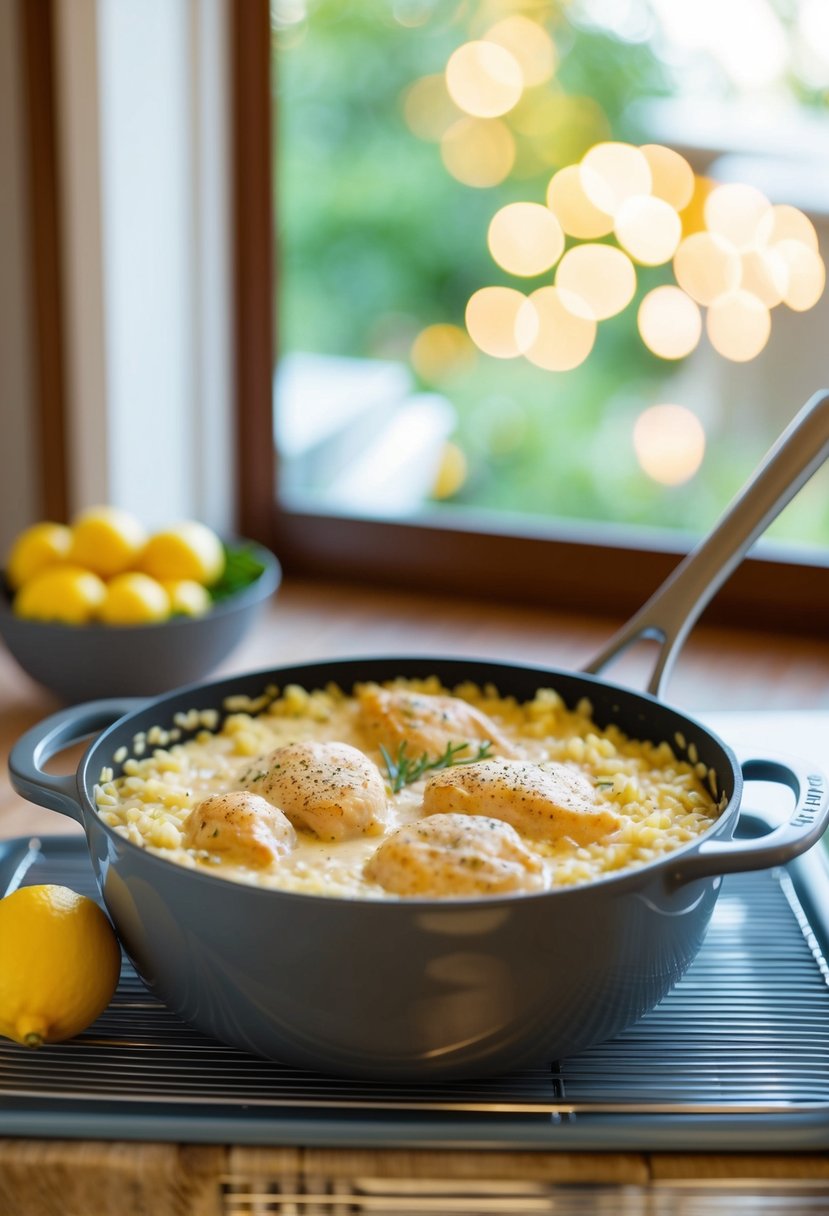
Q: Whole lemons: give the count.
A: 7